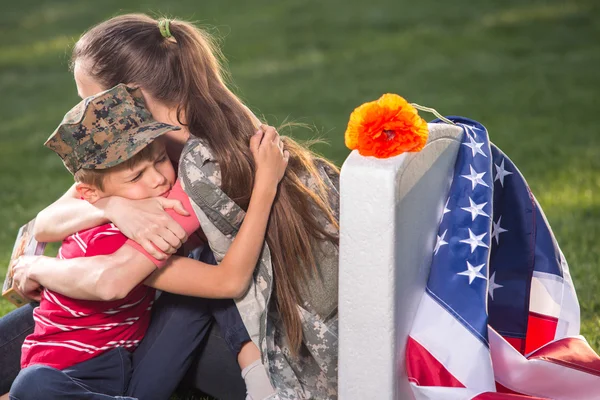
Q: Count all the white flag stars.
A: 11